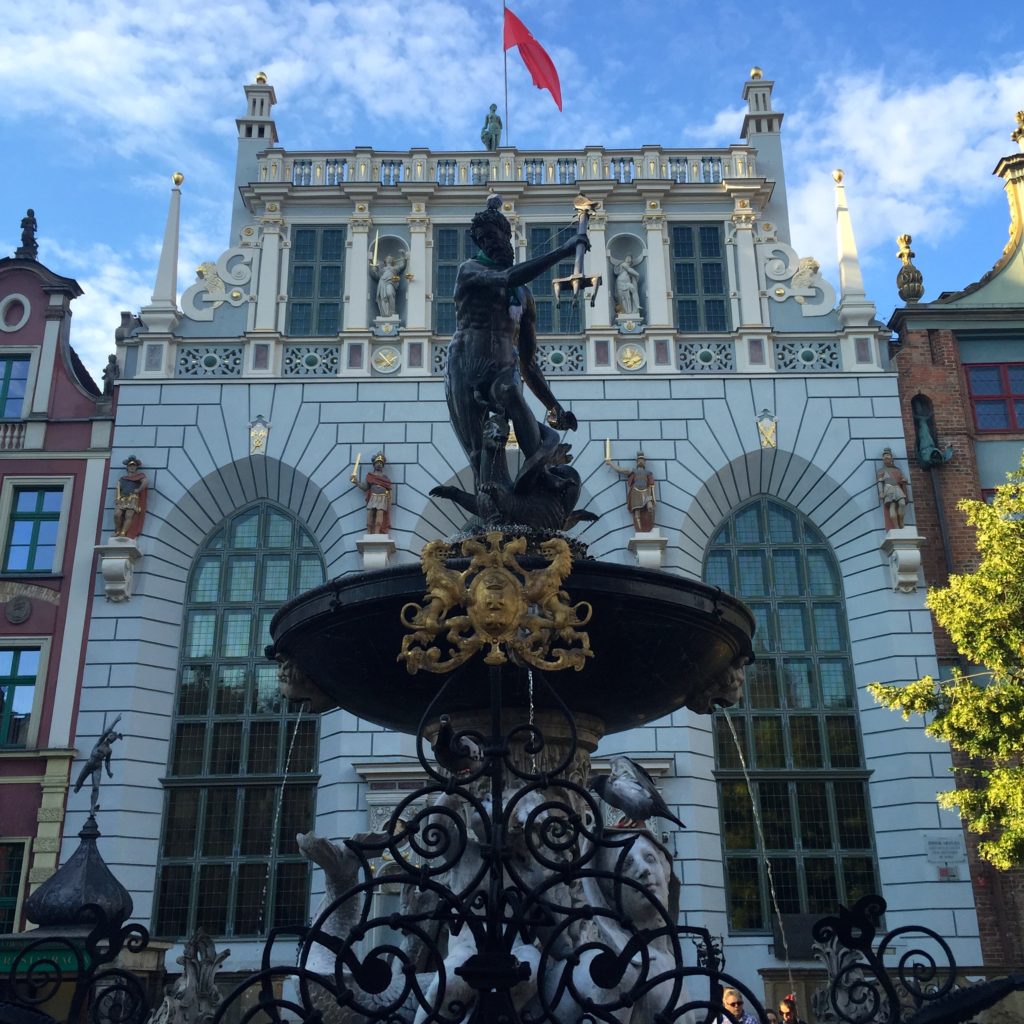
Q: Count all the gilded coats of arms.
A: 1